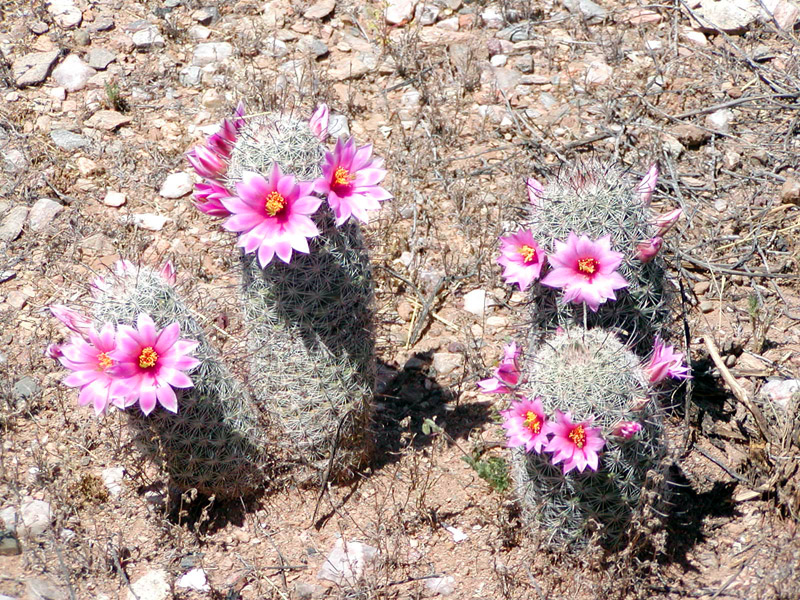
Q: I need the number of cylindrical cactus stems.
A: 4